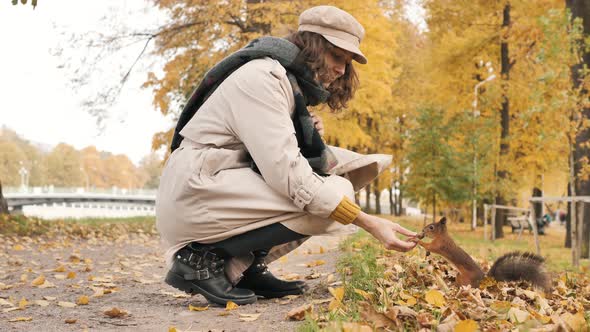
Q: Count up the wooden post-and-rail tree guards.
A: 2